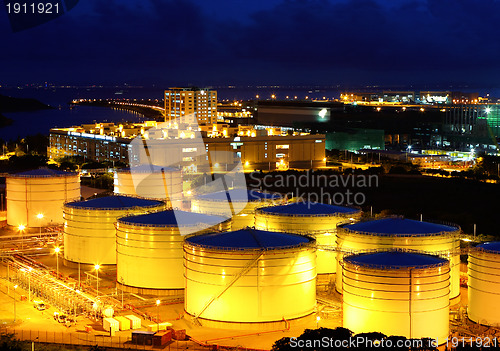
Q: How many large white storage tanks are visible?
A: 10